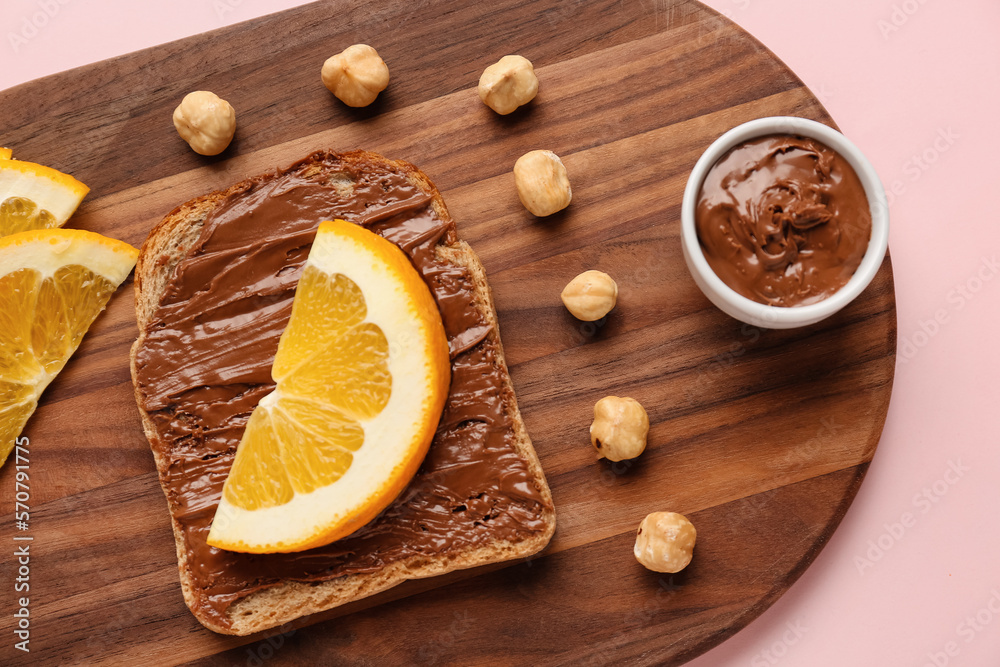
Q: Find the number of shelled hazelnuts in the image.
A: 7